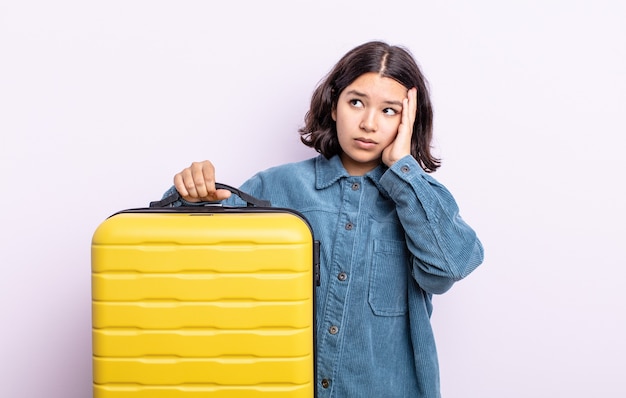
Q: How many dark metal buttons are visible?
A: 6